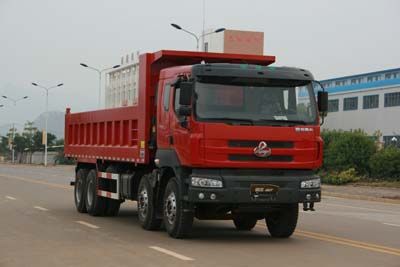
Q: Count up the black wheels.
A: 6